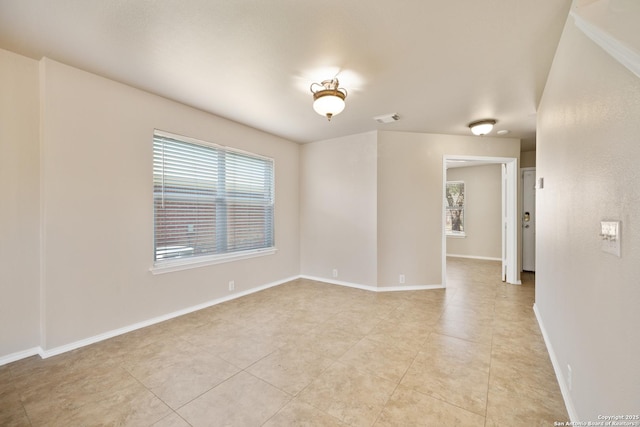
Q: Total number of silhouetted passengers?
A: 0